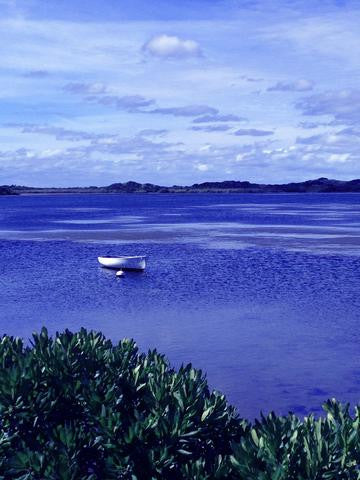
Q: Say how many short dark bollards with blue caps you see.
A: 0